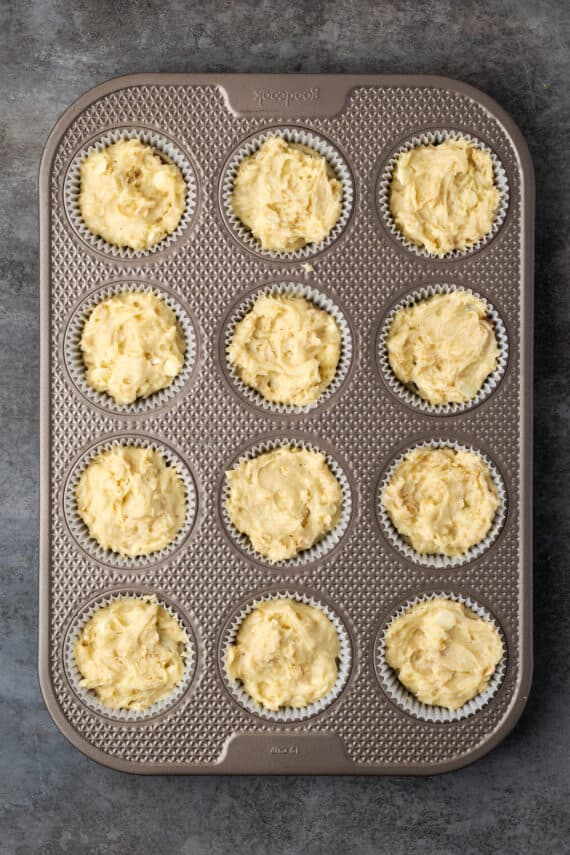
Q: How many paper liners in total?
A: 12